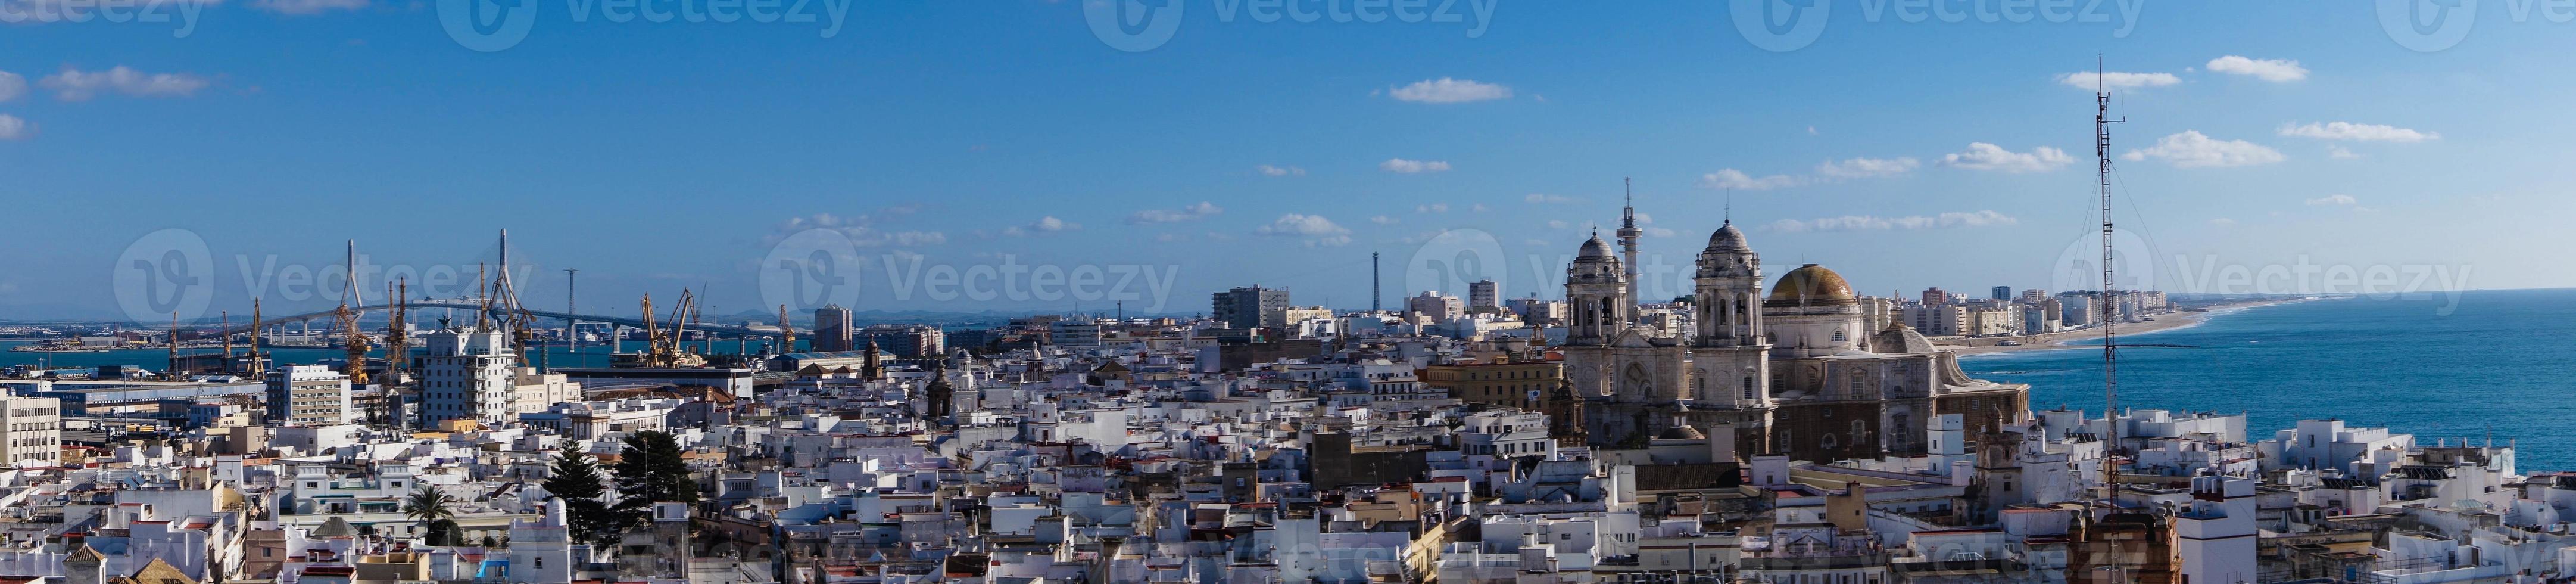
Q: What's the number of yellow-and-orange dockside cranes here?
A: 11